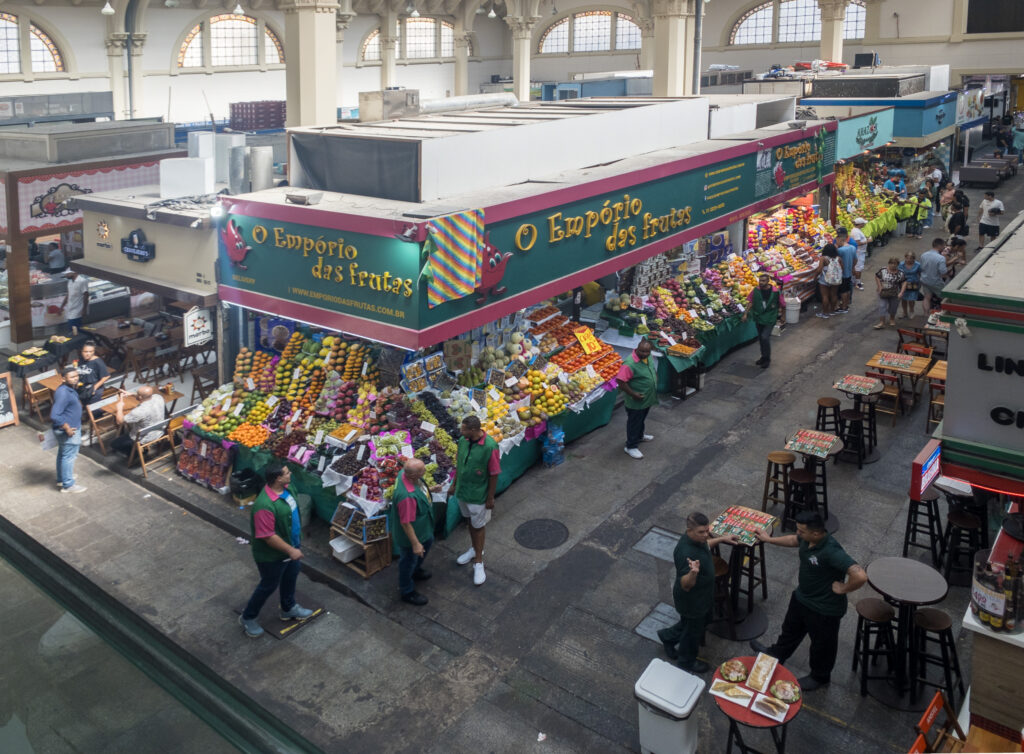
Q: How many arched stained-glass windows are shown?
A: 5